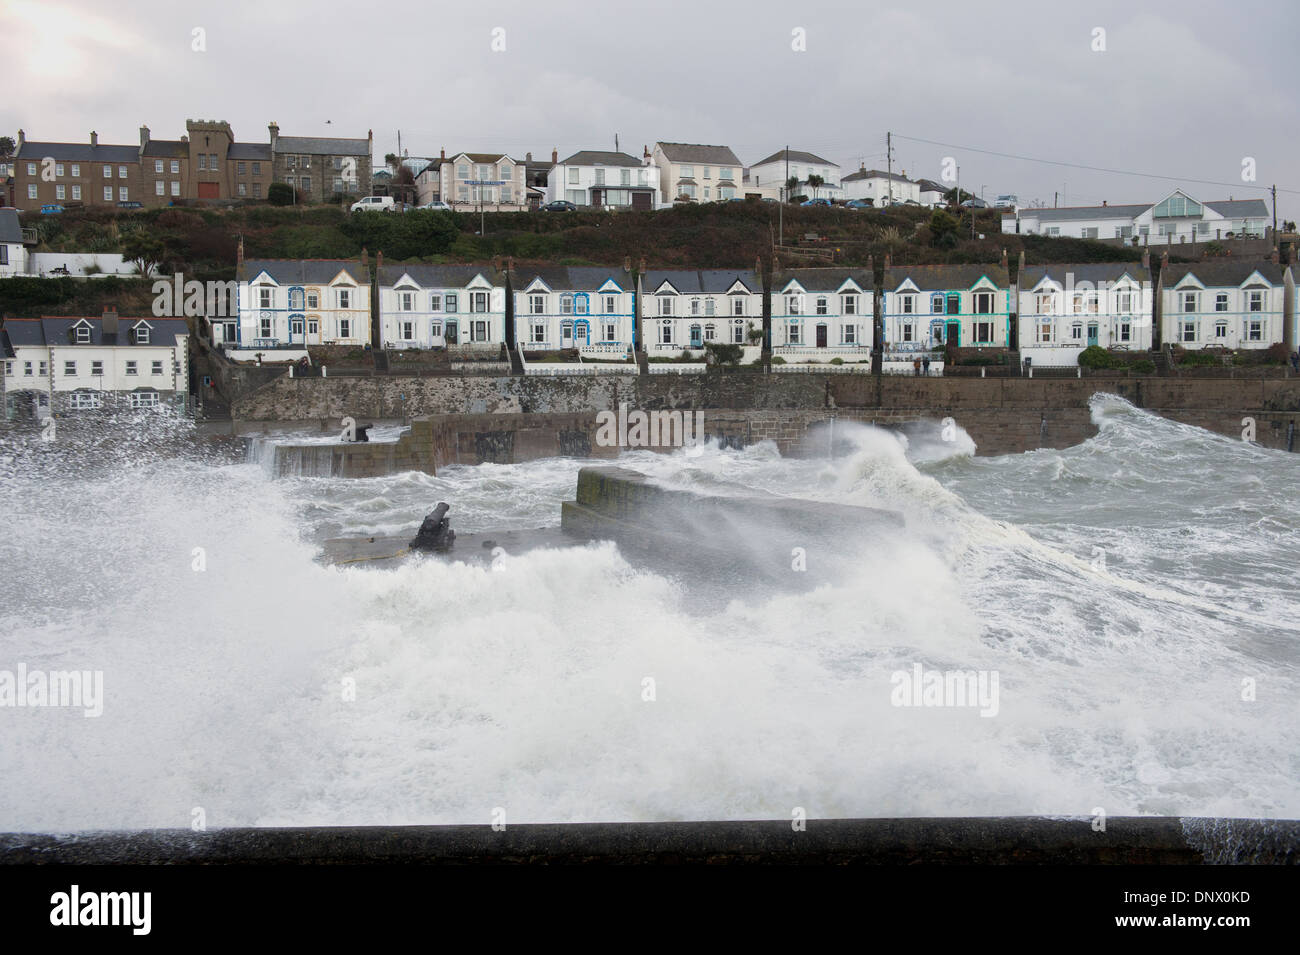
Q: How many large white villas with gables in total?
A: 8